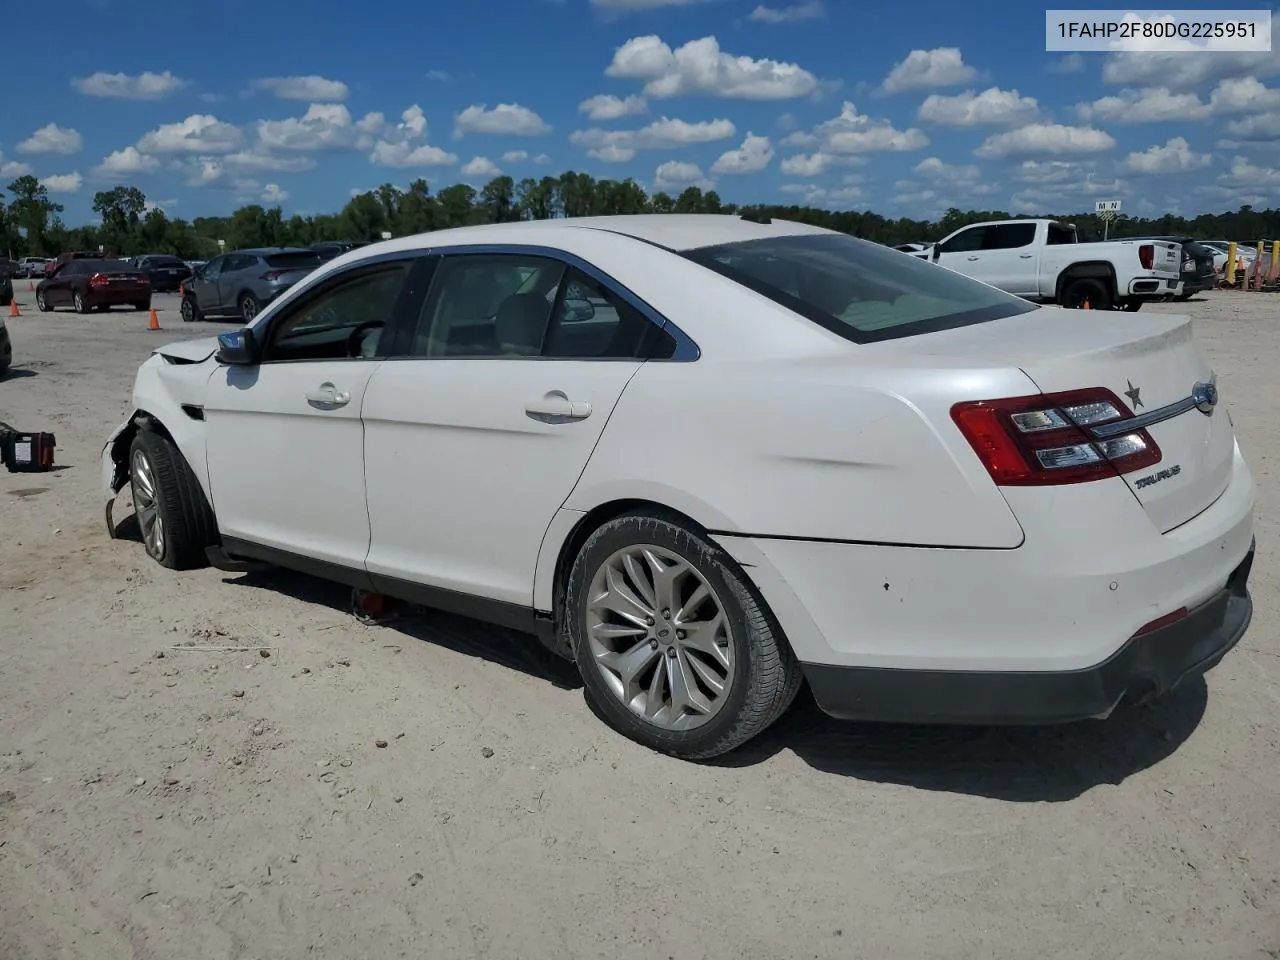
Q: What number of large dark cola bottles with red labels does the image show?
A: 0